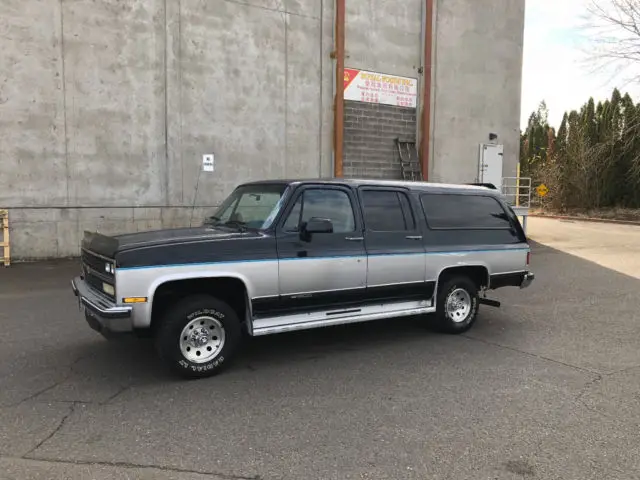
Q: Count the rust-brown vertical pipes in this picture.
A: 2